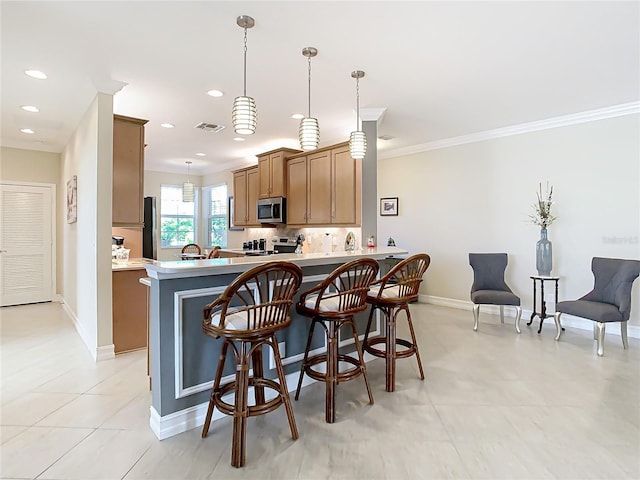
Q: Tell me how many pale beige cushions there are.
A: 3